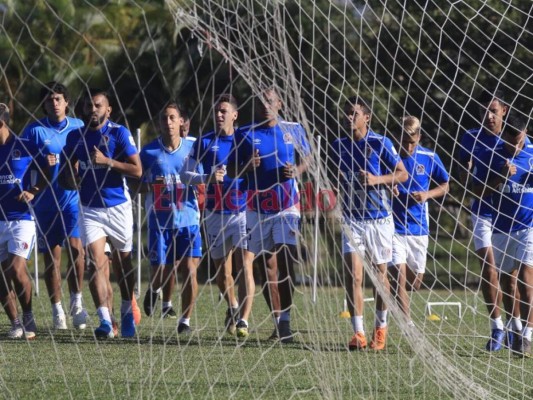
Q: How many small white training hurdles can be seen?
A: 2